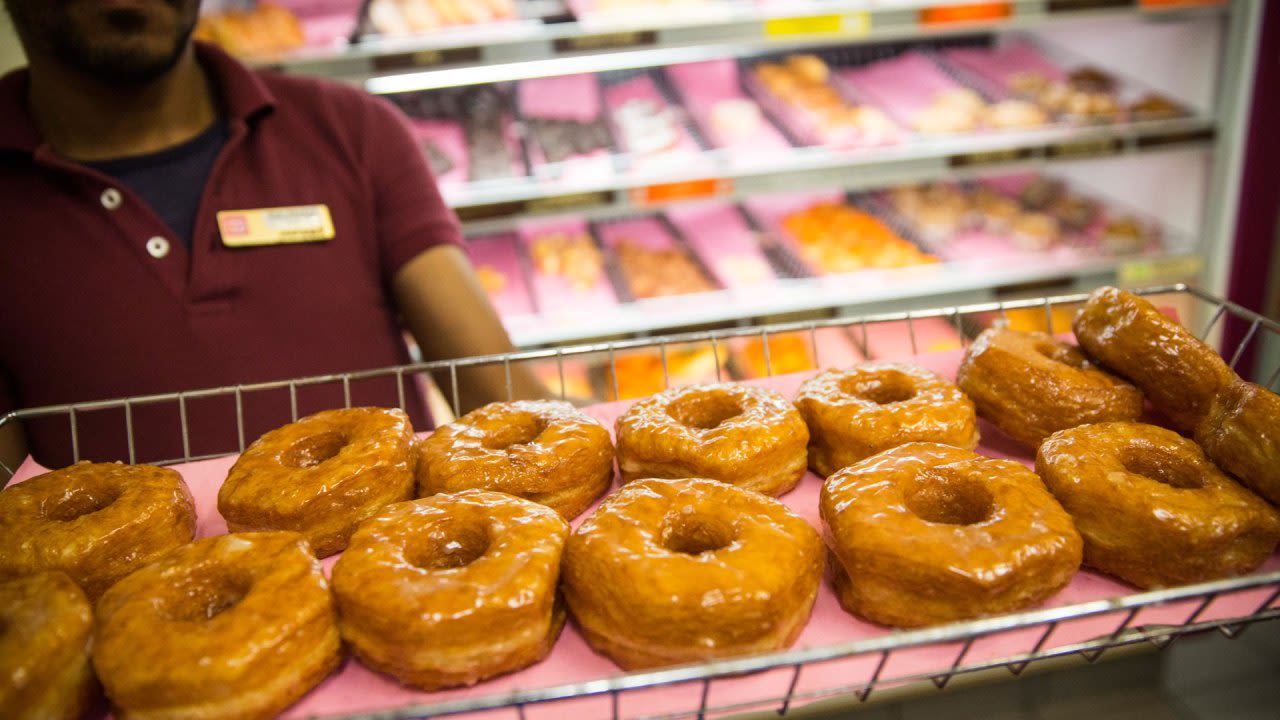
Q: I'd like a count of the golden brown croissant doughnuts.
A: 14